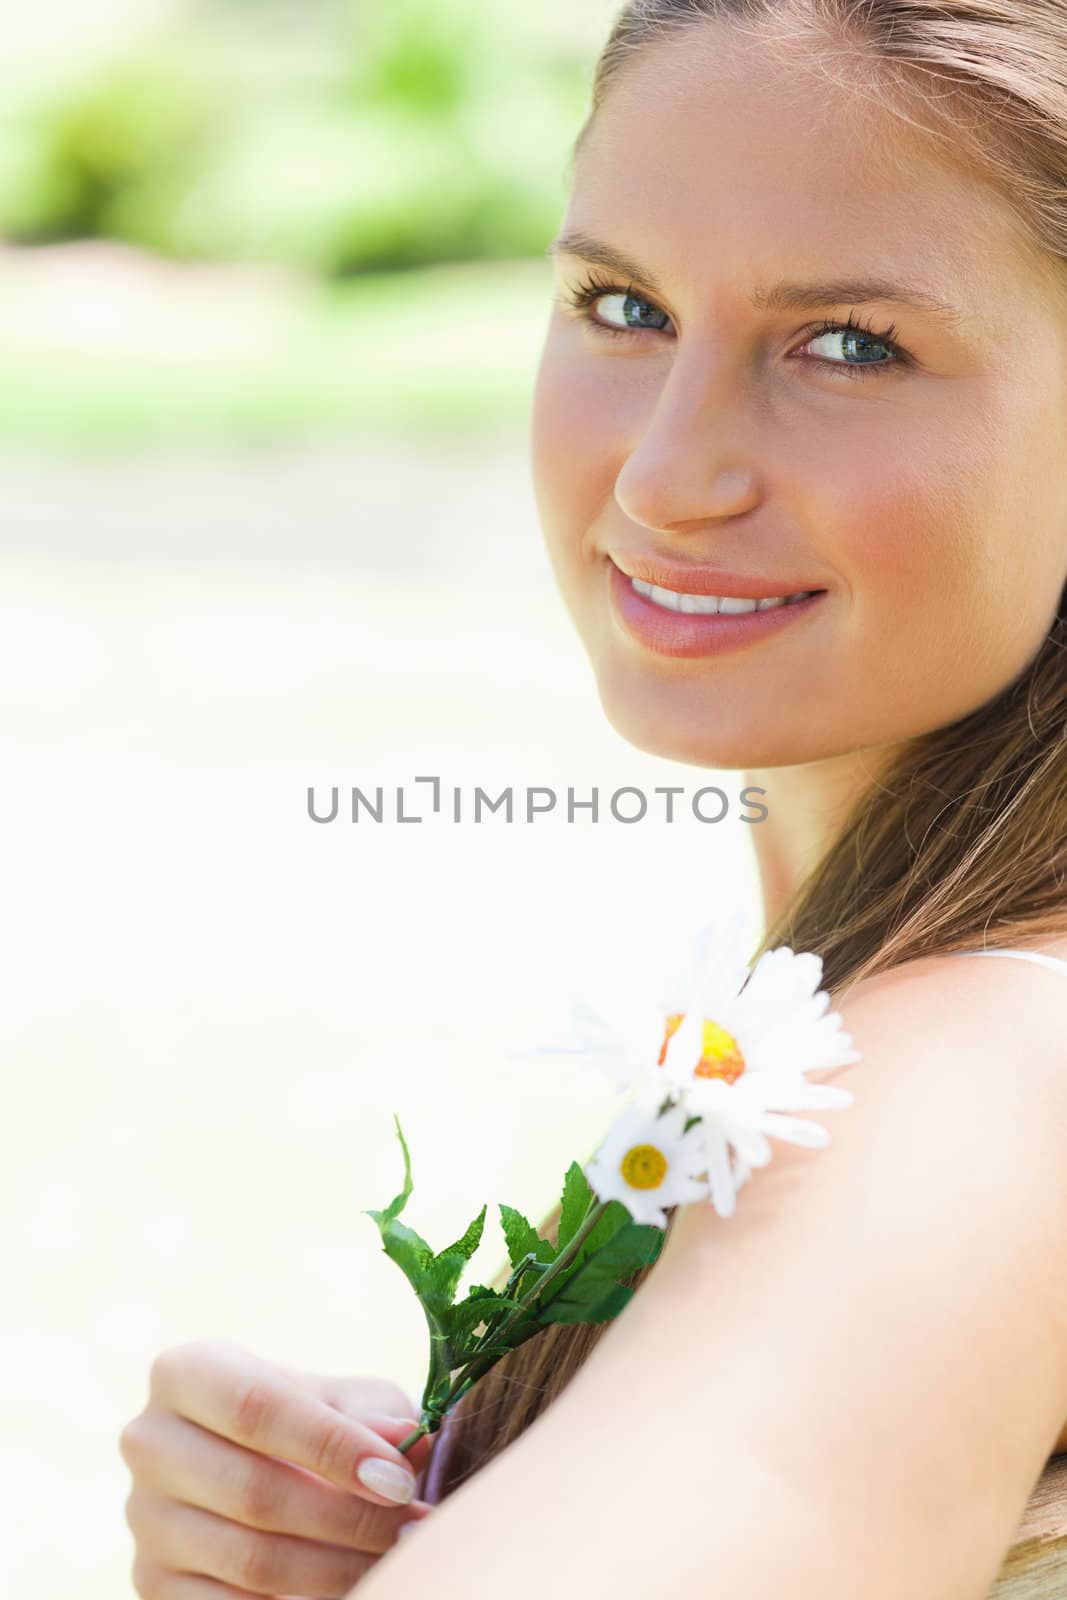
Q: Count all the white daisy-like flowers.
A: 2